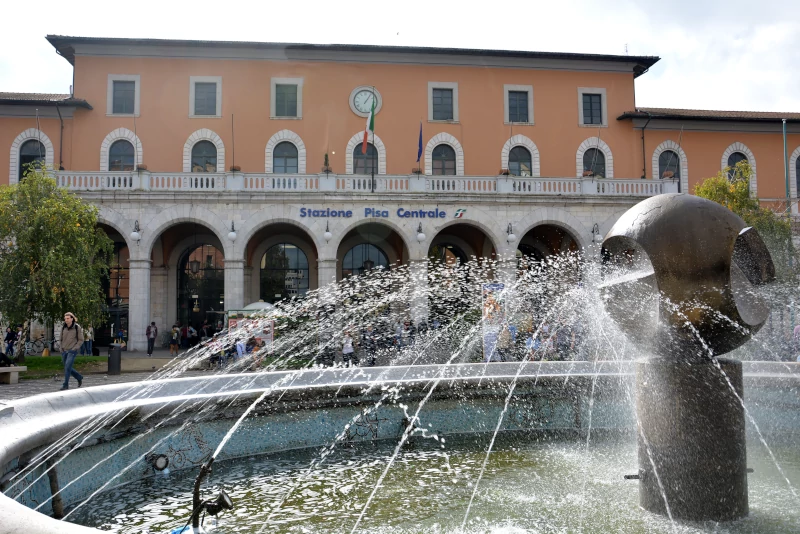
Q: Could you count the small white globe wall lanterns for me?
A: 6